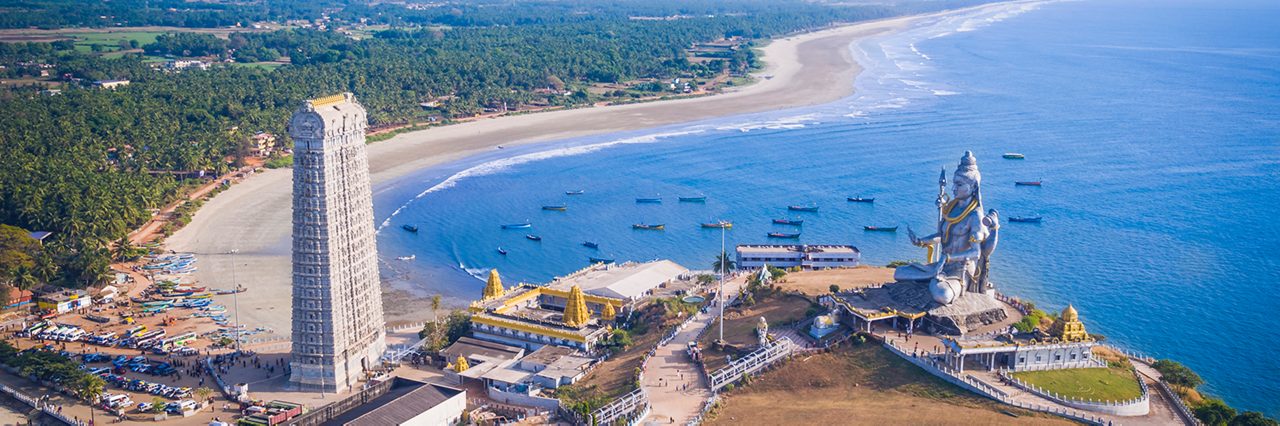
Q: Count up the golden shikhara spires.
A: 5